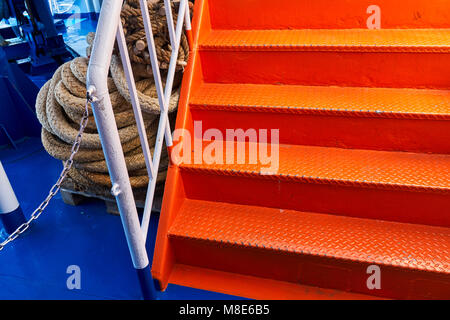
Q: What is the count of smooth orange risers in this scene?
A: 5